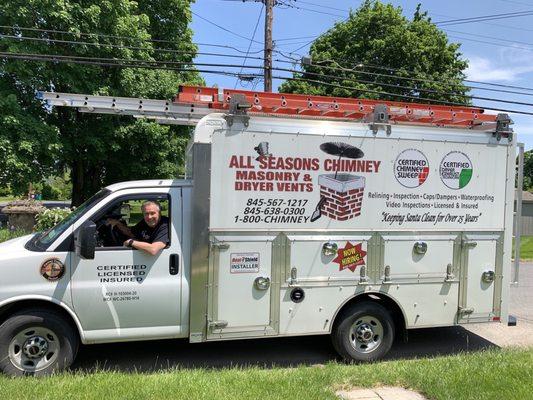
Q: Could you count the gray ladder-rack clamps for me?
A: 3